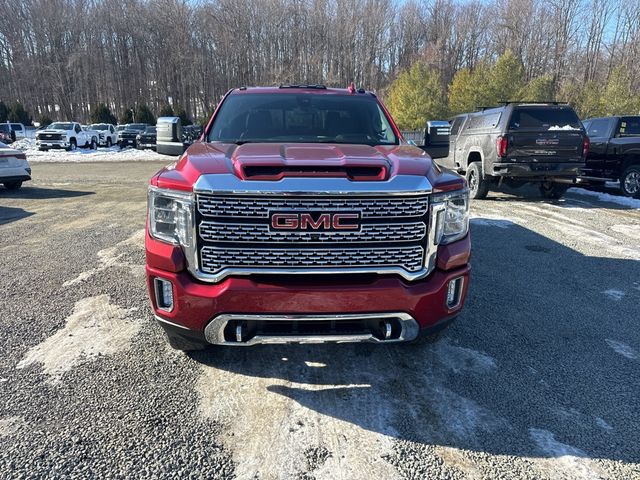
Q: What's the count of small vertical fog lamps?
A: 2